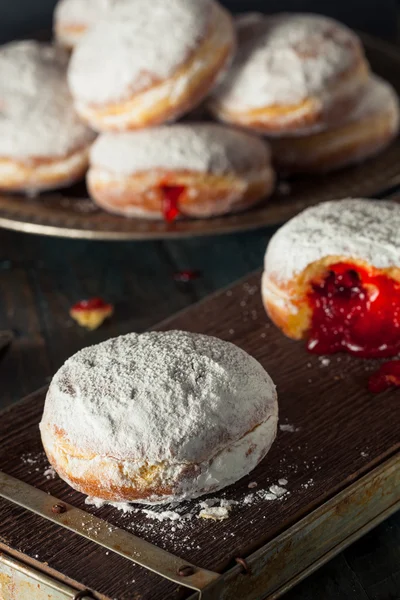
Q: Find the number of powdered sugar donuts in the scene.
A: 8